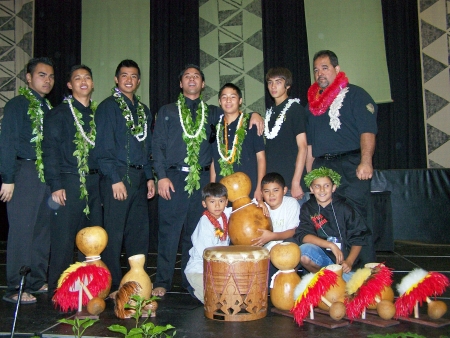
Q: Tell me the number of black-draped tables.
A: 1